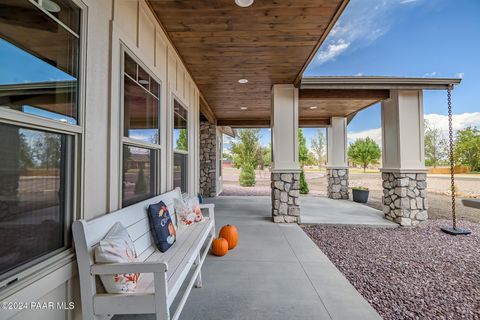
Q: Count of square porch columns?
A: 3